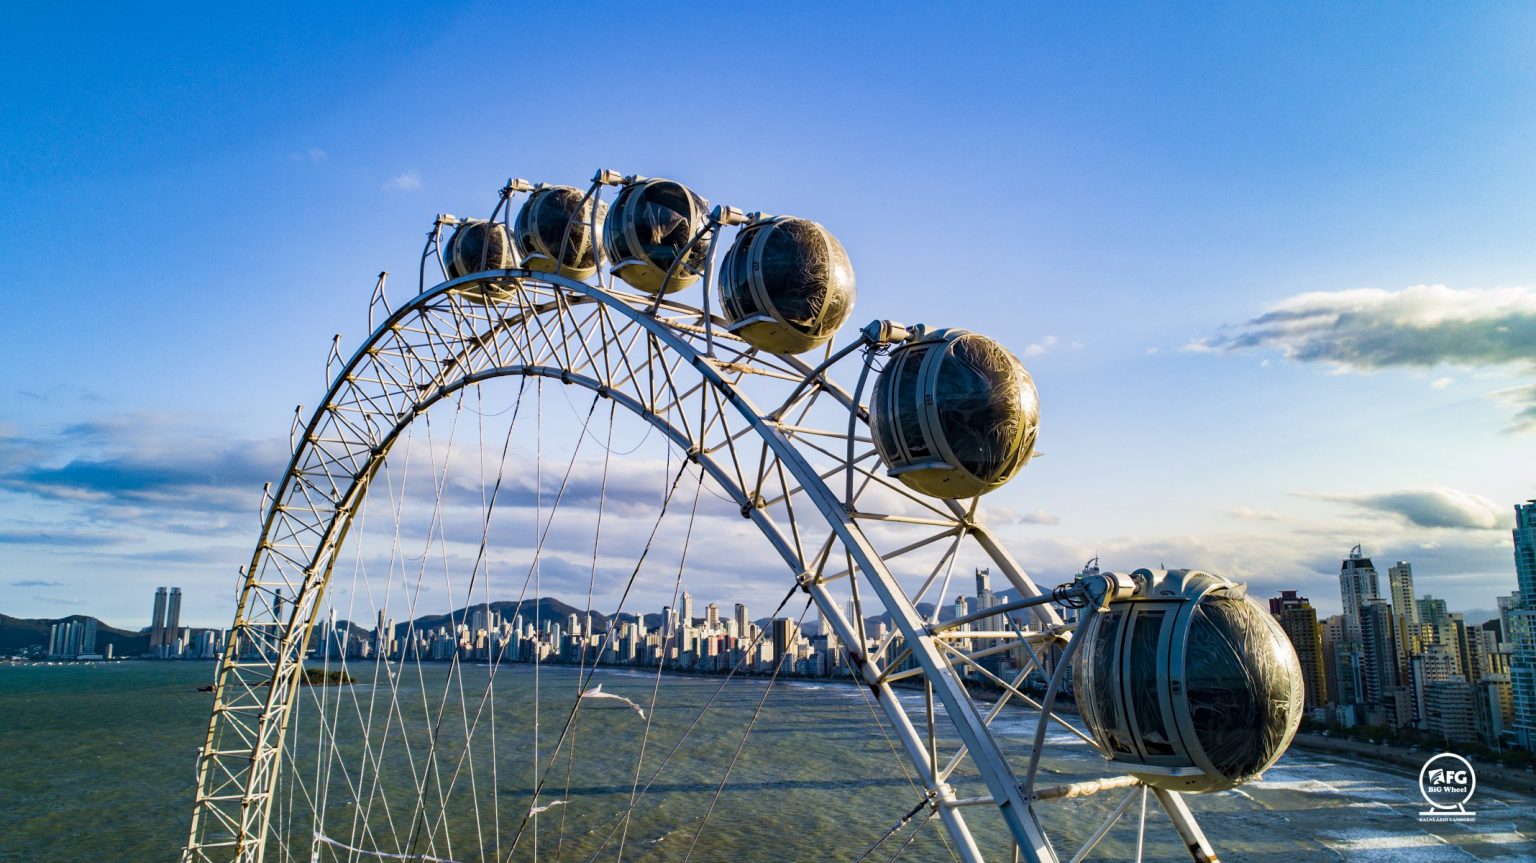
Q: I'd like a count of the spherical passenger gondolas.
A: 6